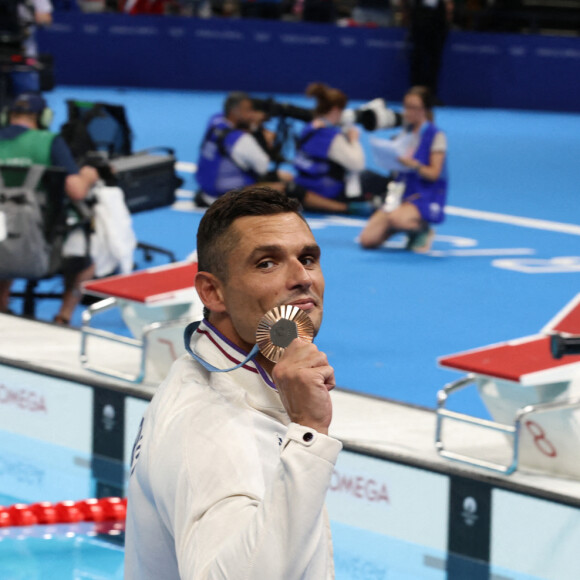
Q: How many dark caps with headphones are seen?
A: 1